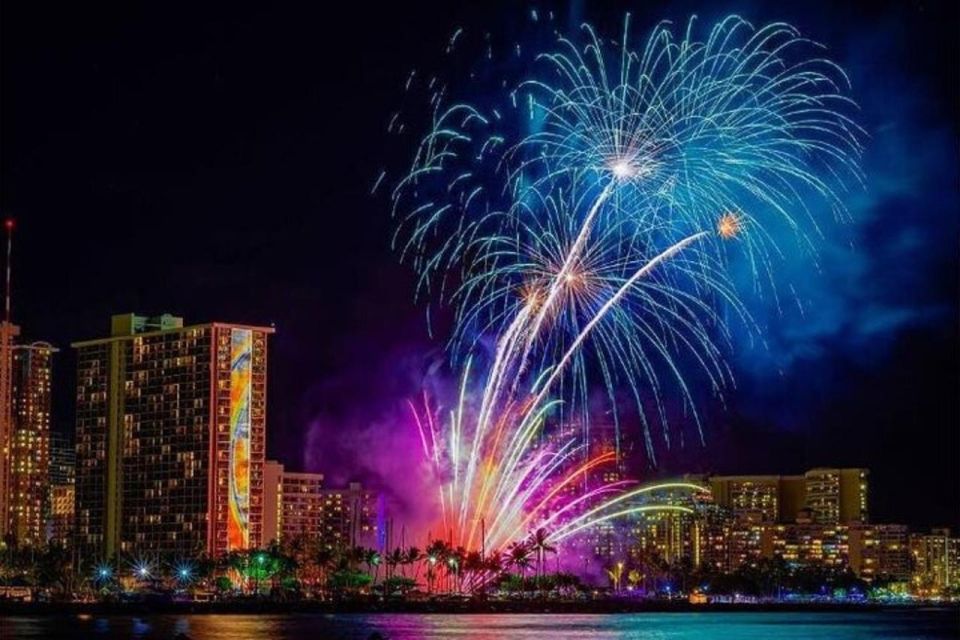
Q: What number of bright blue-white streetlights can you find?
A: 3